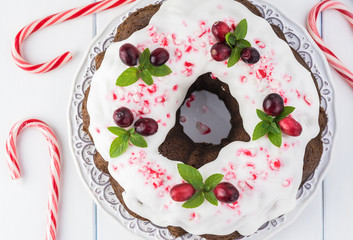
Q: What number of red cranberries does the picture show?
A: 11